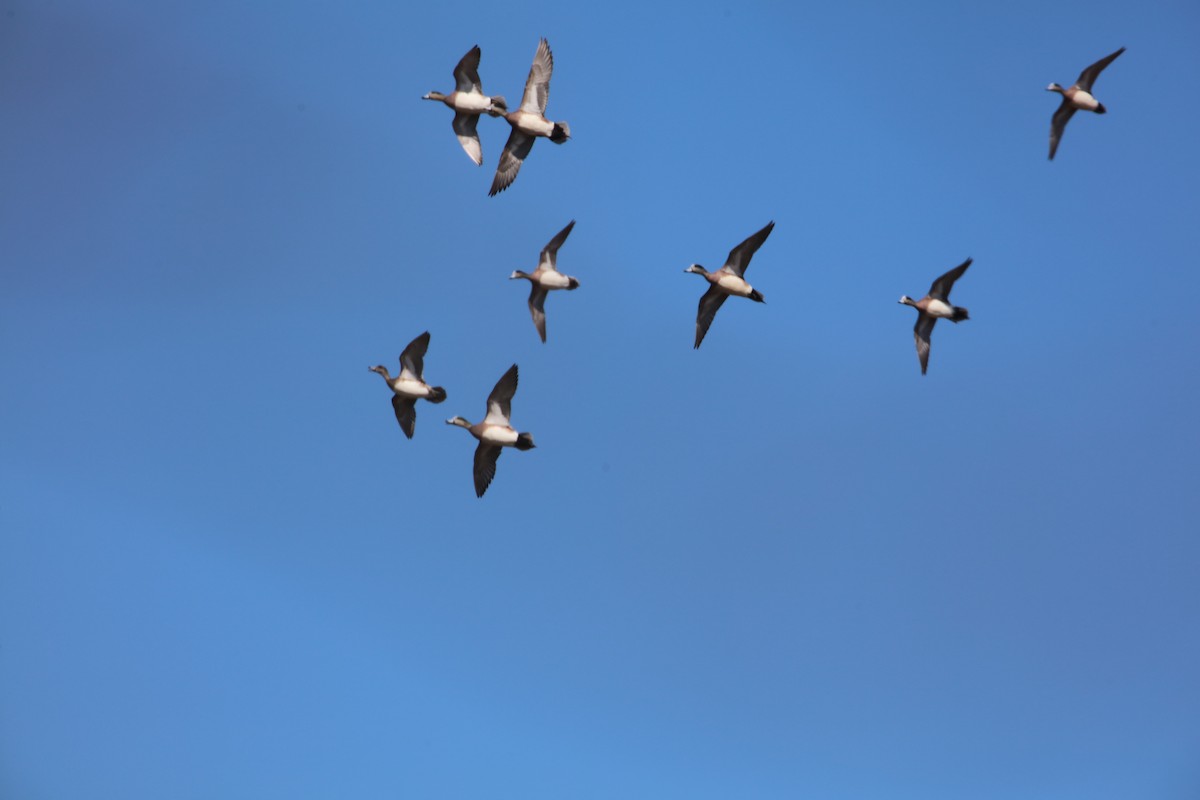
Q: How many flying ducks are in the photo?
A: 8